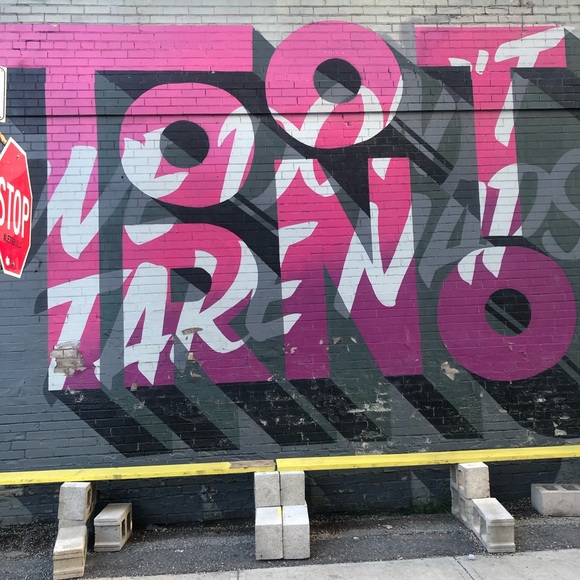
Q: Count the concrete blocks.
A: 12